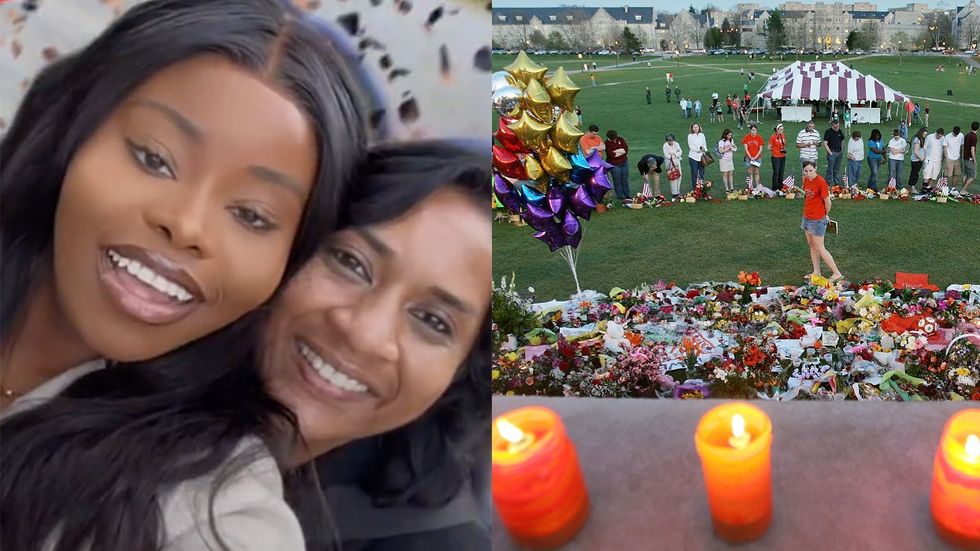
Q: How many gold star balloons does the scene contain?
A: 7